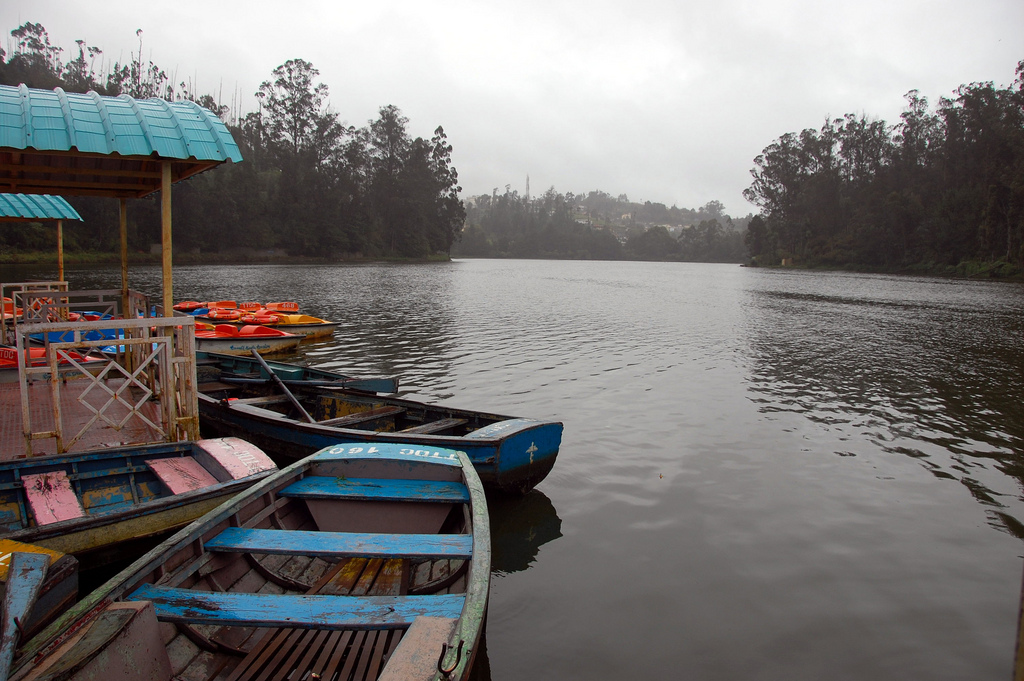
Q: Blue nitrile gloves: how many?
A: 0